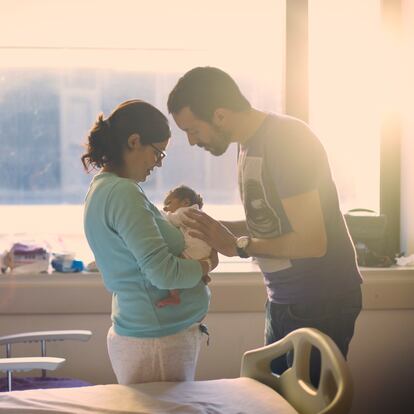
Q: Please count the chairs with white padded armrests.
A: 1